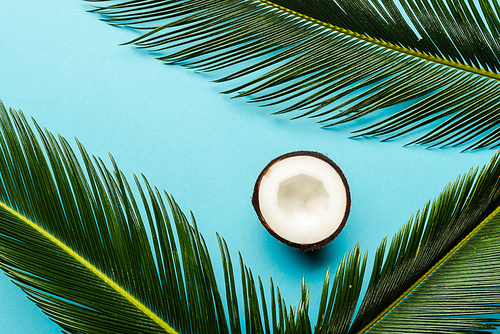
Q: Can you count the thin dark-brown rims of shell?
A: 1